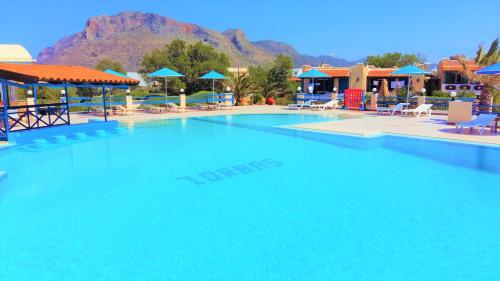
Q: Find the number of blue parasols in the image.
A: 6